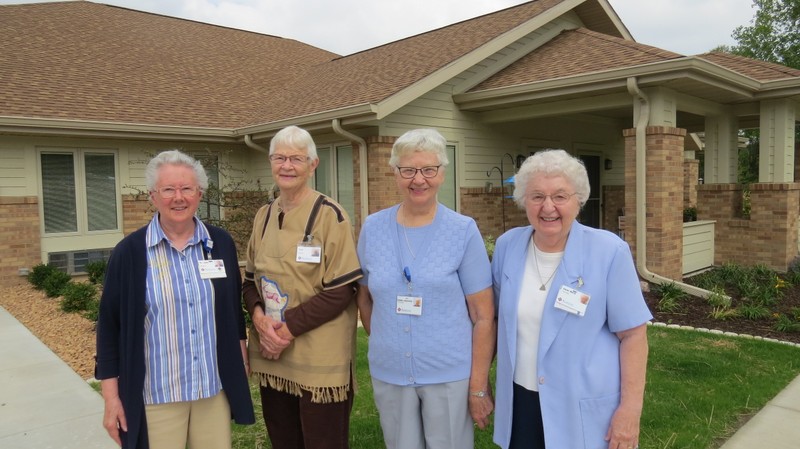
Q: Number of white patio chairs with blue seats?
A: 0